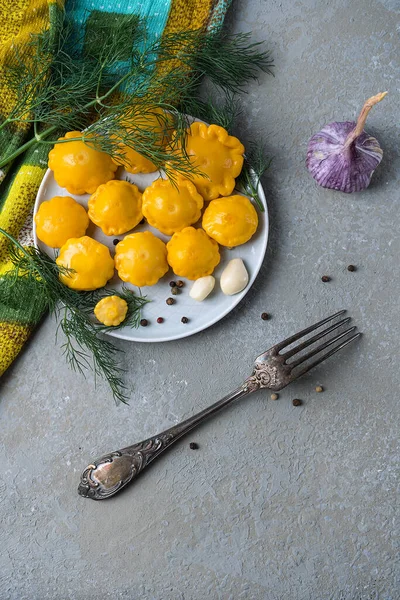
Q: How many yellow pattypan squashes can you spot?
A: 11